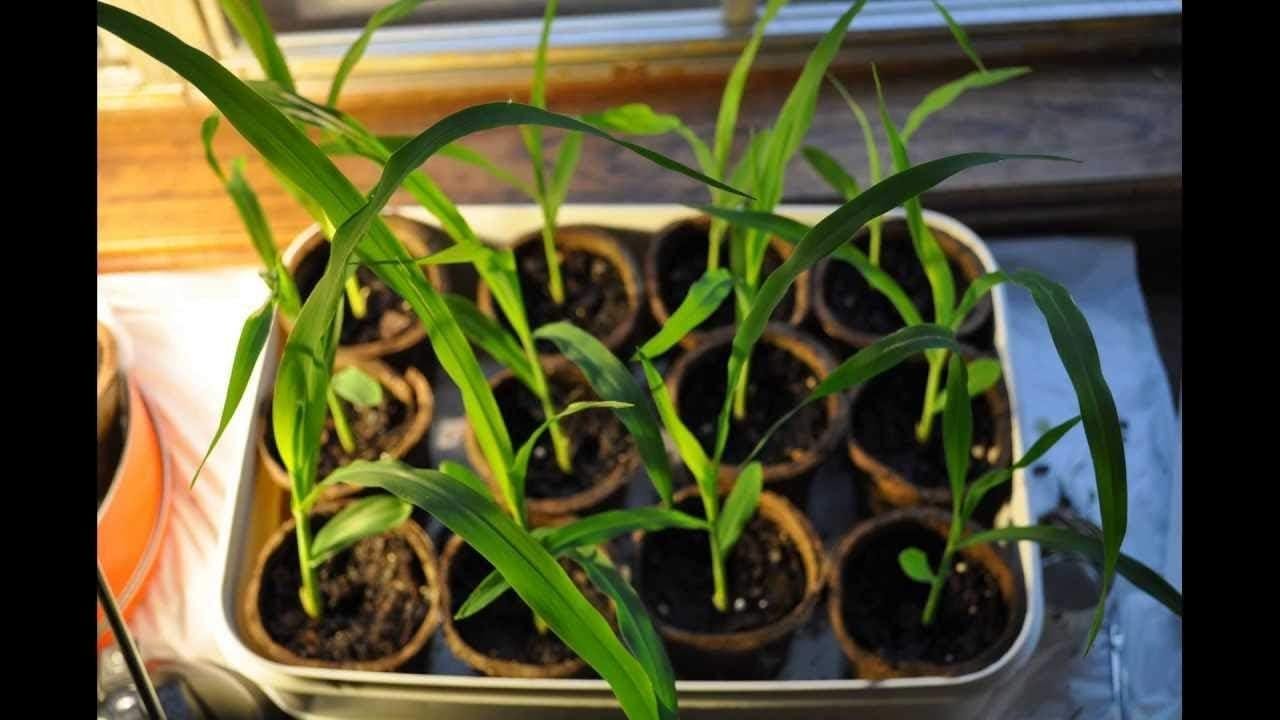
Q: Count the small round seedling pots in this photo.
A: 12